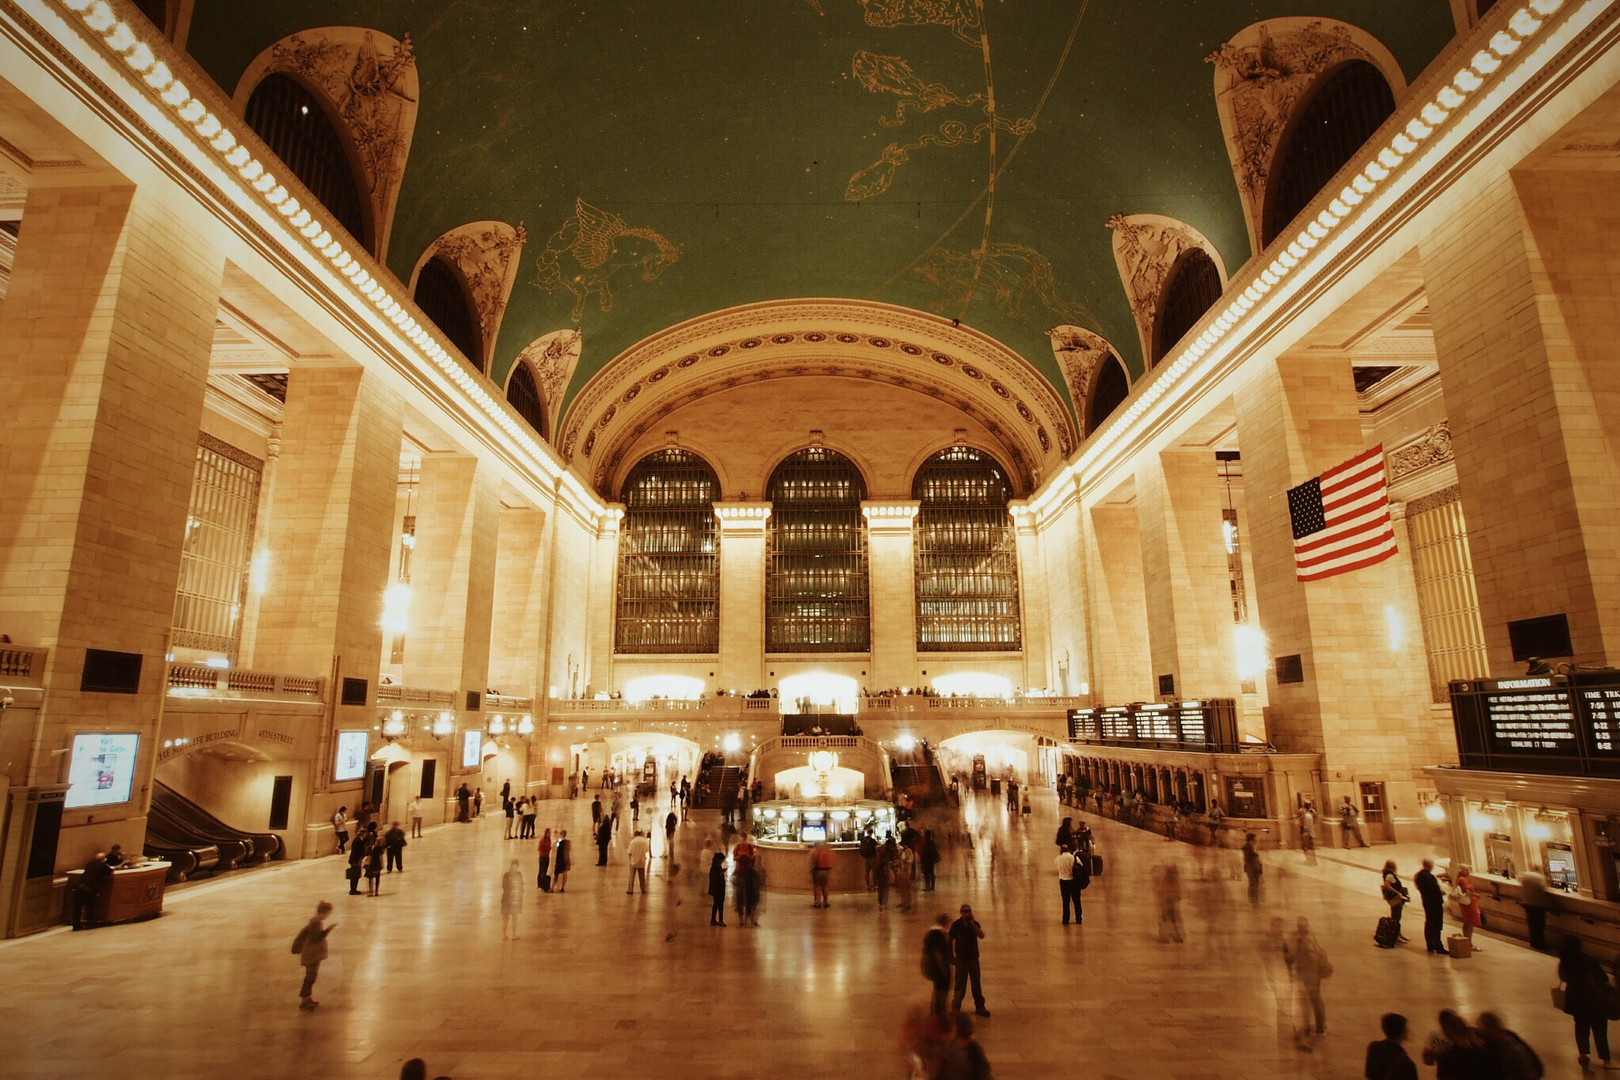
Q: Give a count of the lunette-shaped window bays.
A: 6